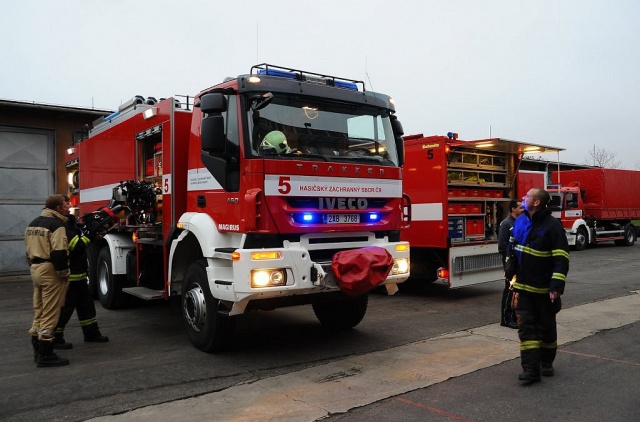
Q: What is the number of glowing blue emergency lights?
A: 2